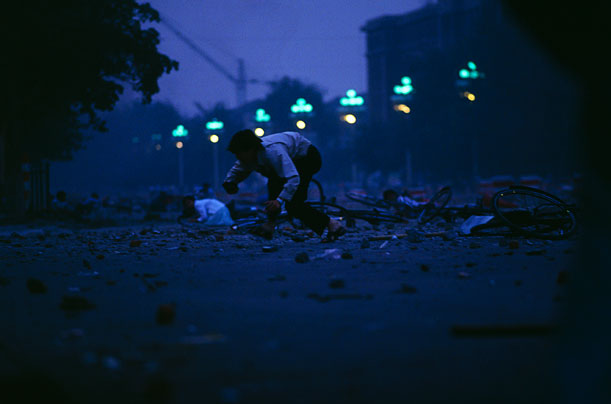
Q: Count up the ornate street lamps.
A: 7